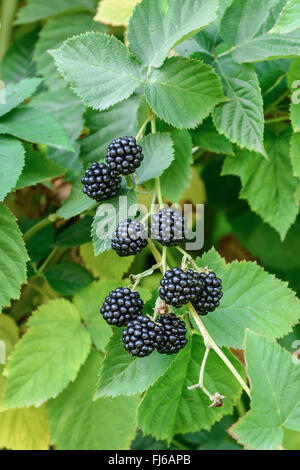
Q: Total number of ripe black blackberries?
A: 9